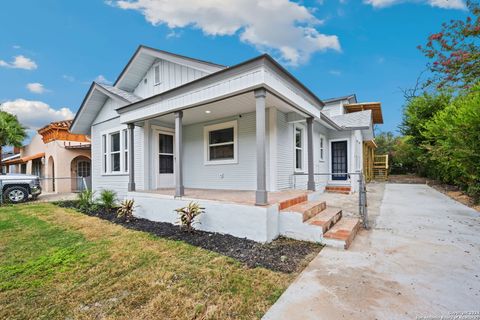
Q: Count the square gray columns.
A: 4